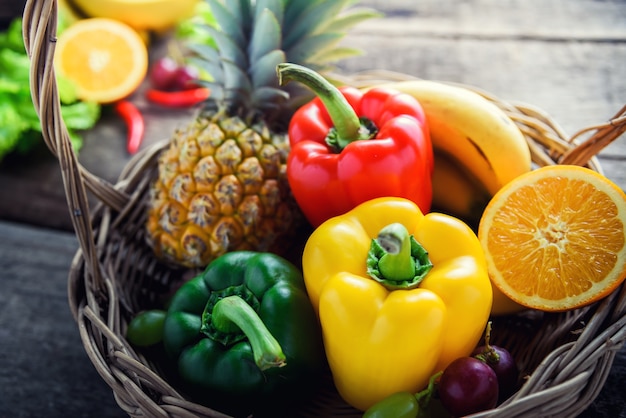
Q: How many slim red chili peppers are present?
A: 2